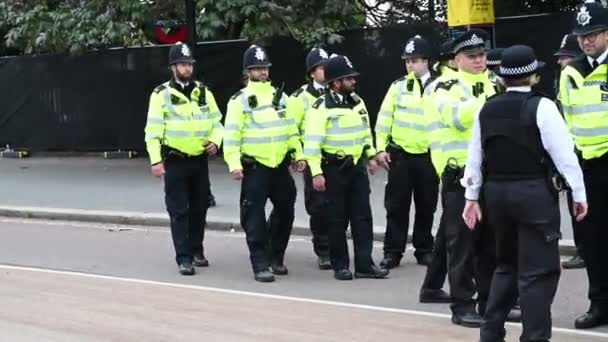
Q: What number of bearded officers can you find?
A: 3